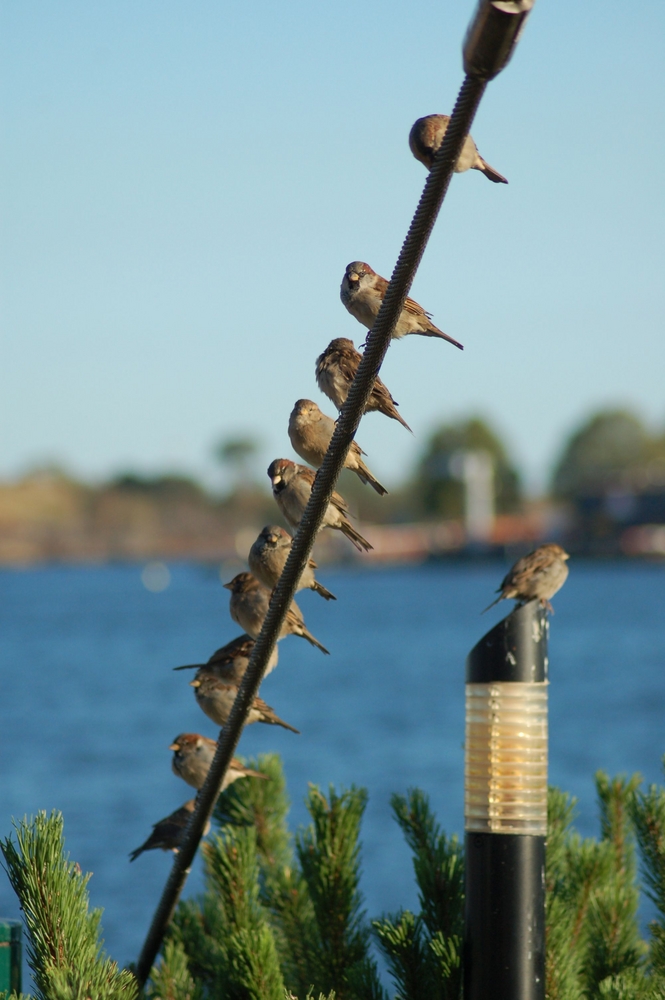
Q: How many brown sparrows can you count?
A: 12